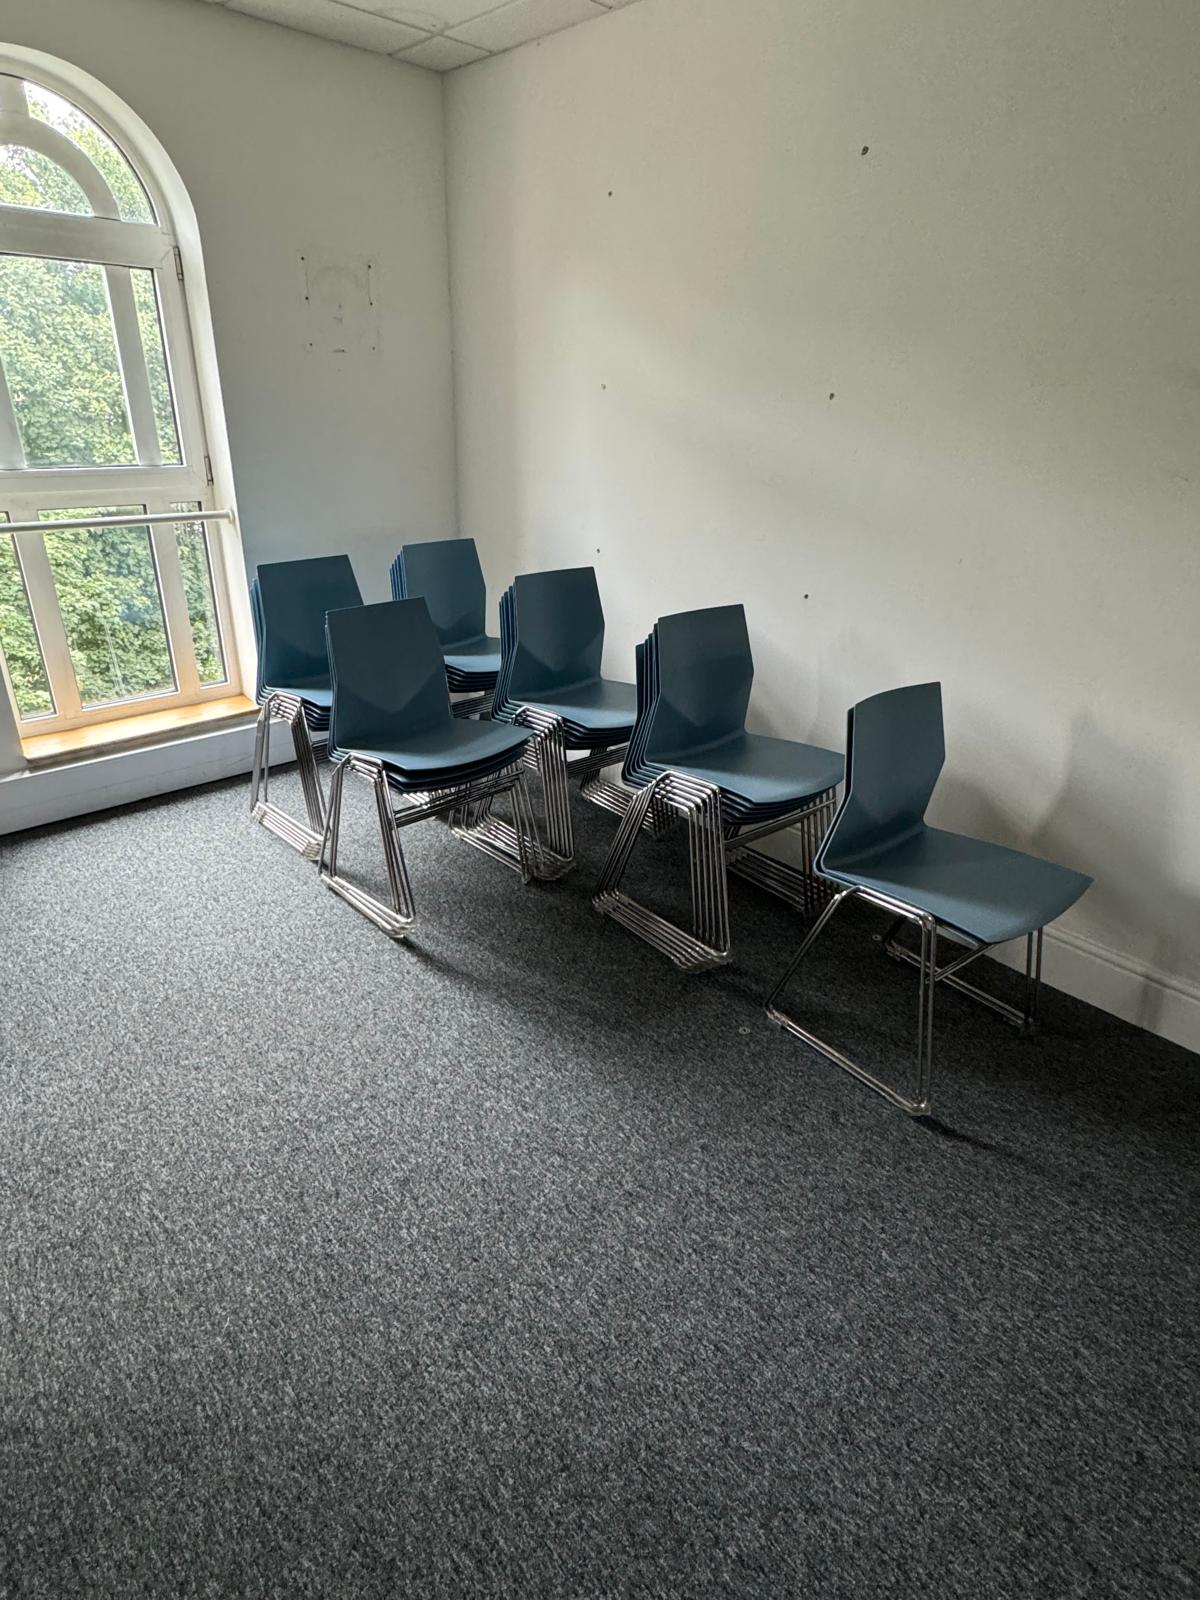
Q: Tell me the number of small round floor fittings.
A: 2